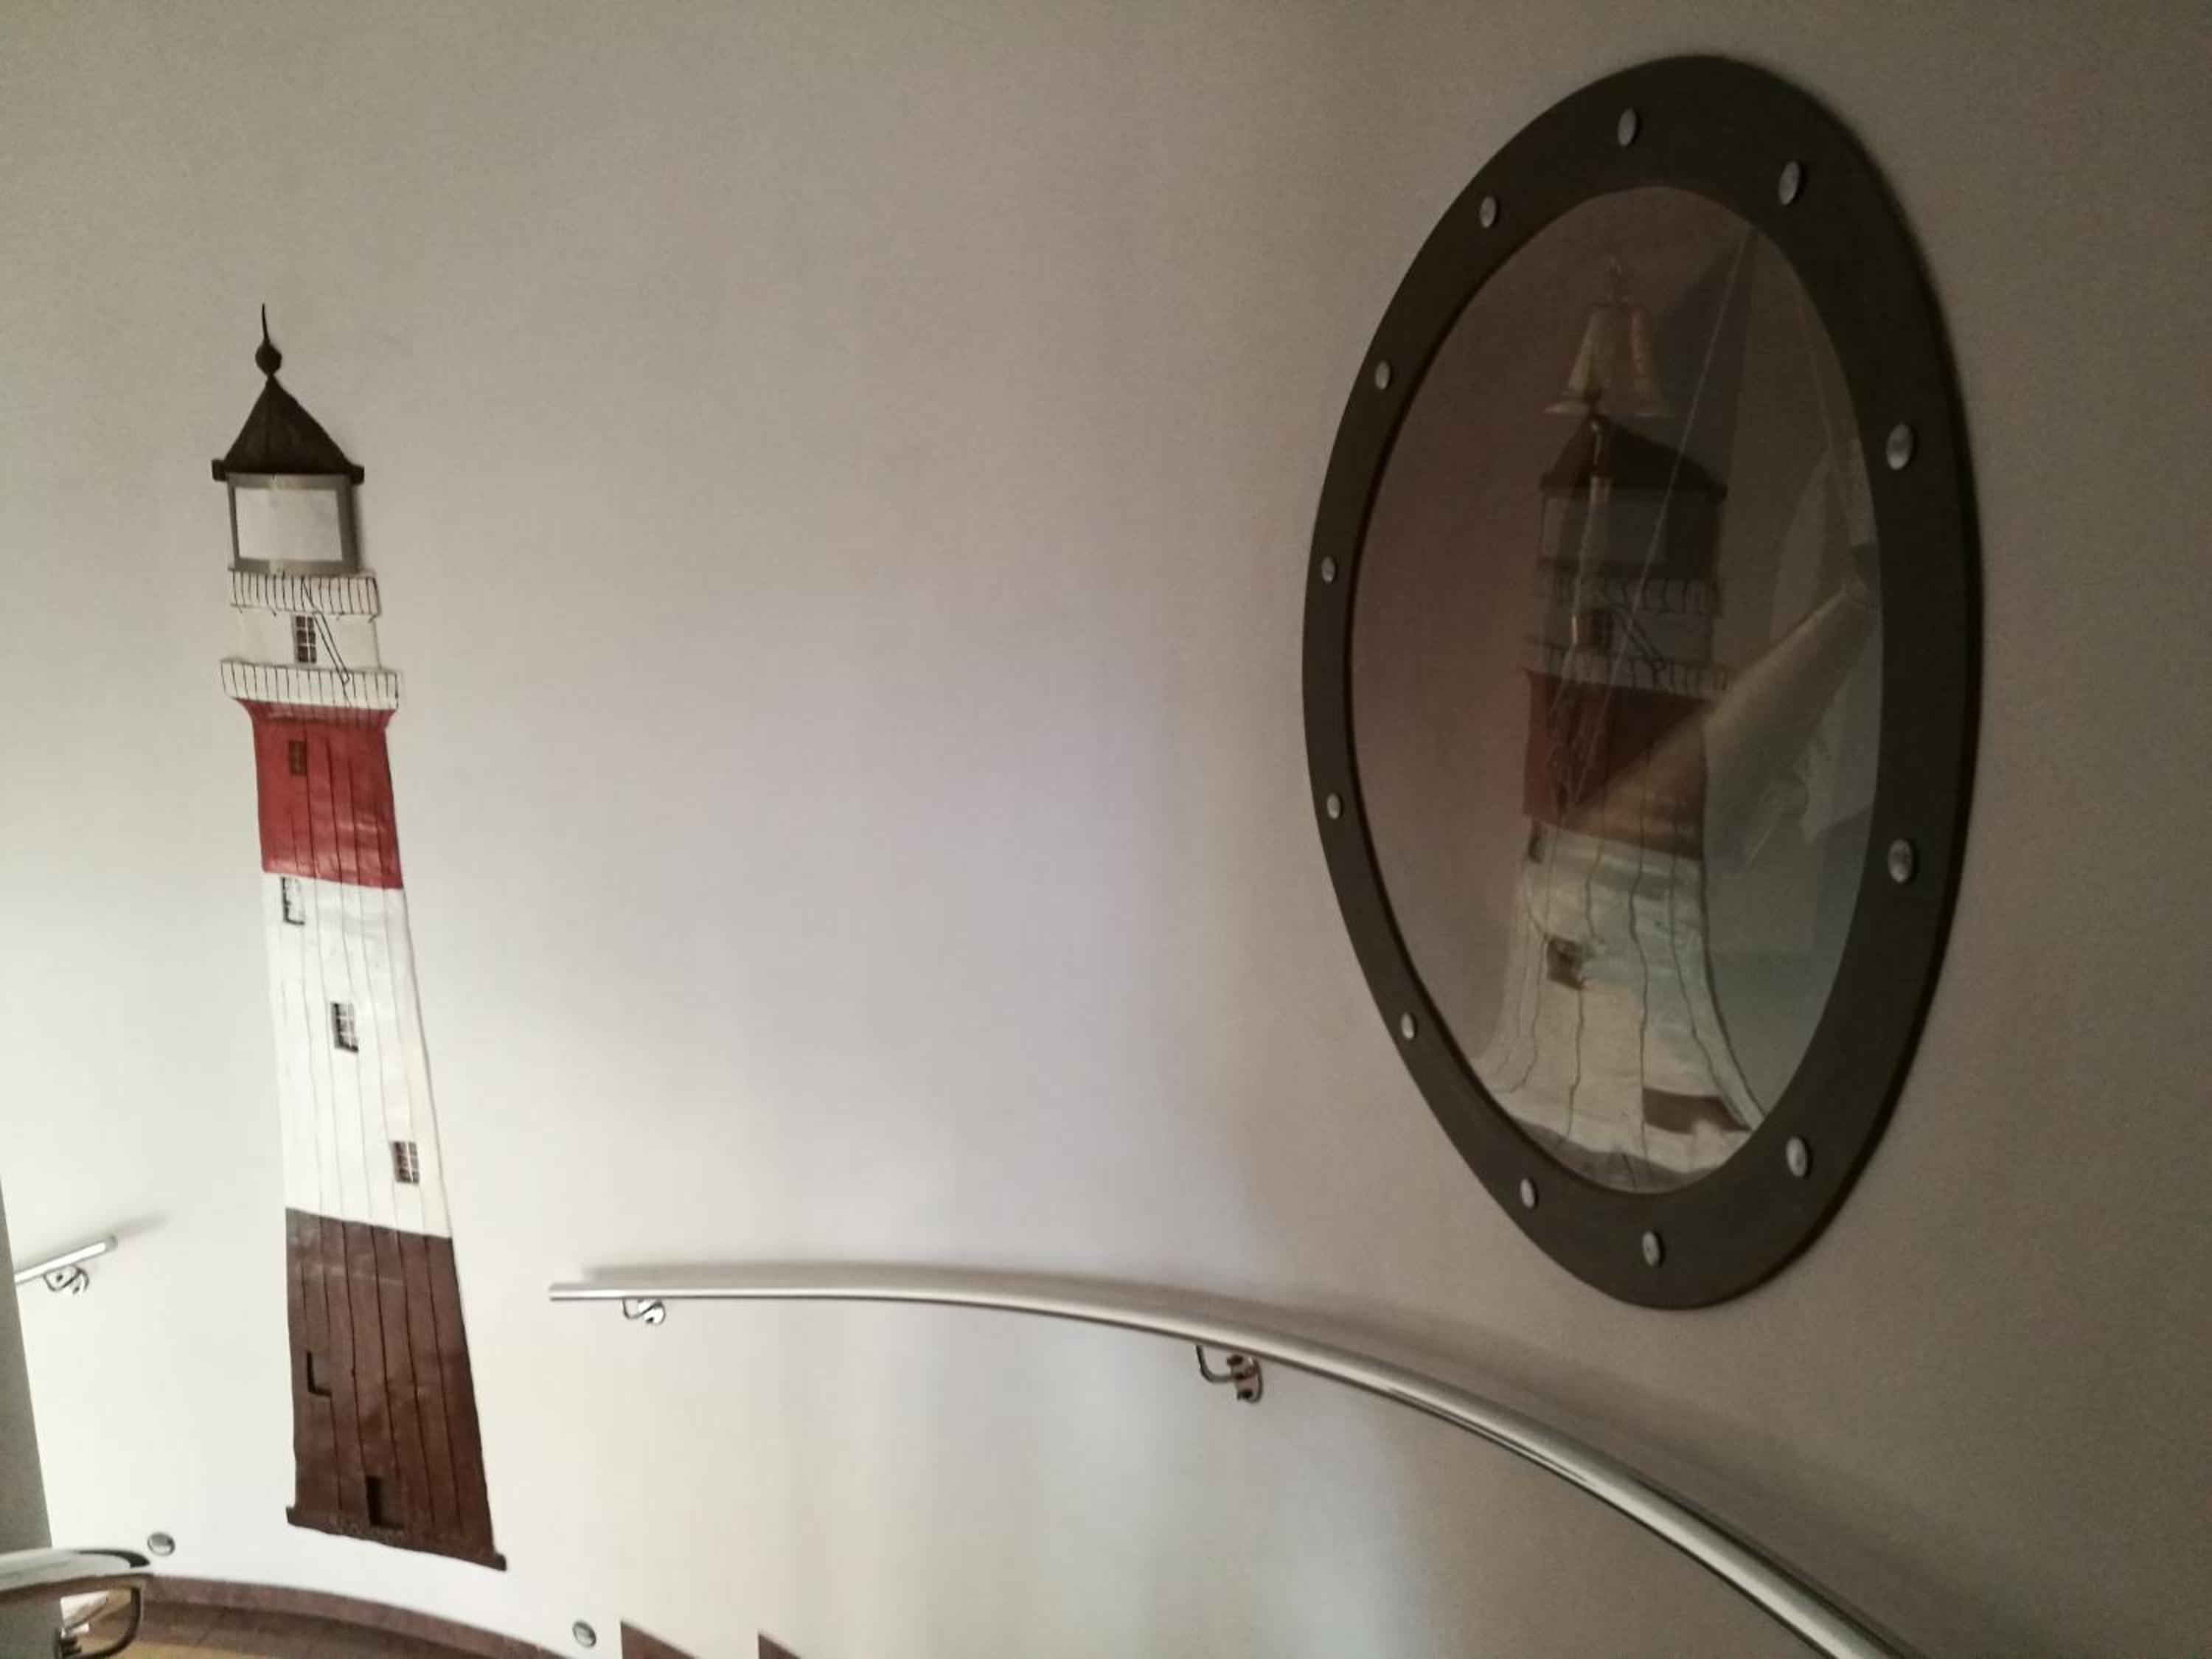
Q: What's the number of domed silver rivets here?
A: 12